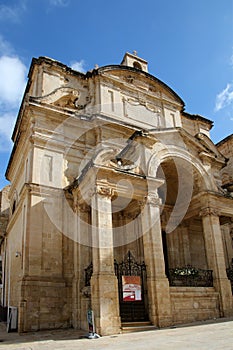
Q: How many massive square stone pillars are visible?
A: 3